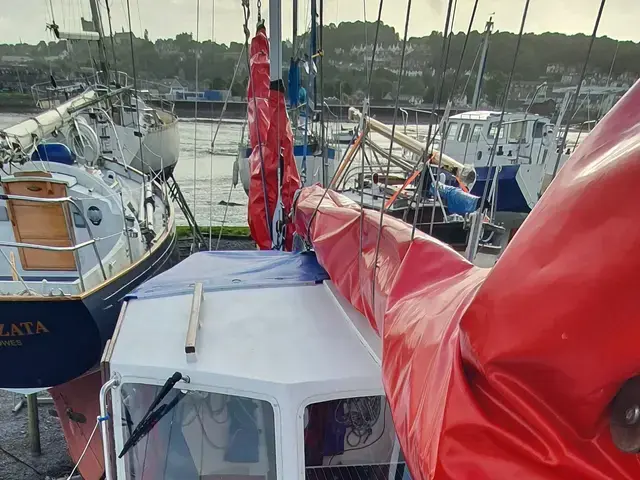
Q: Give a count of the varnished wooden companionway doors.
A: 1